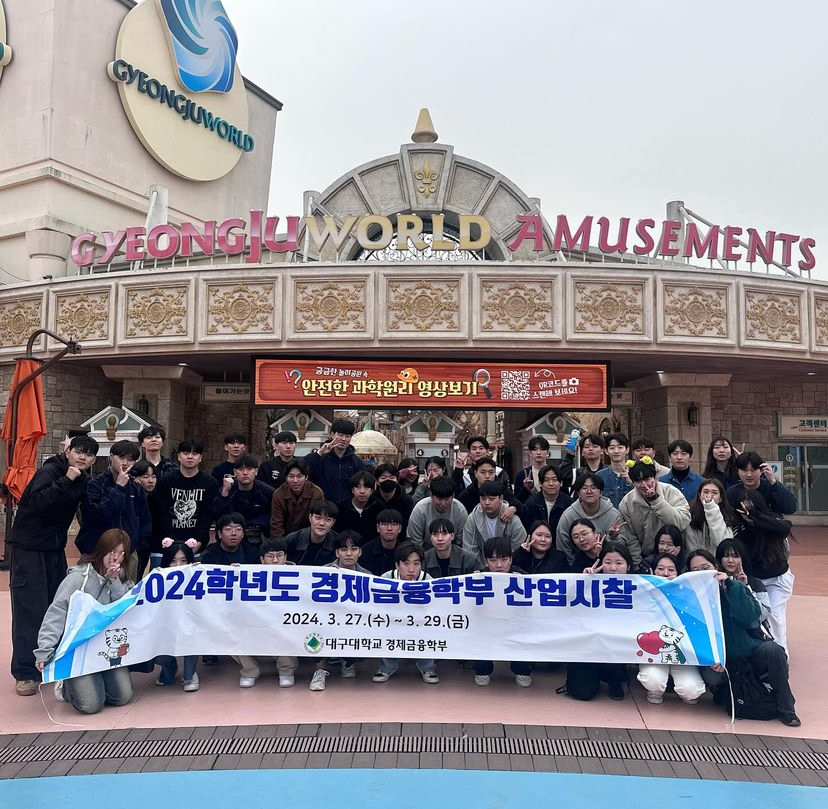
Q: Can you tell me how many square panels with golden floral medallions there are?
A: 11